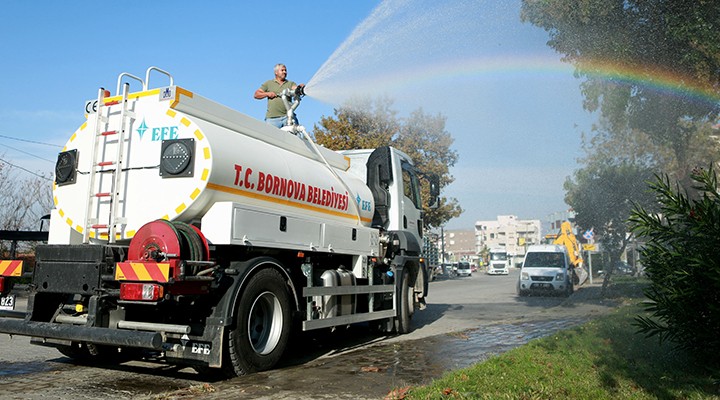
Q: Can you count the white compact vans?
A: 1